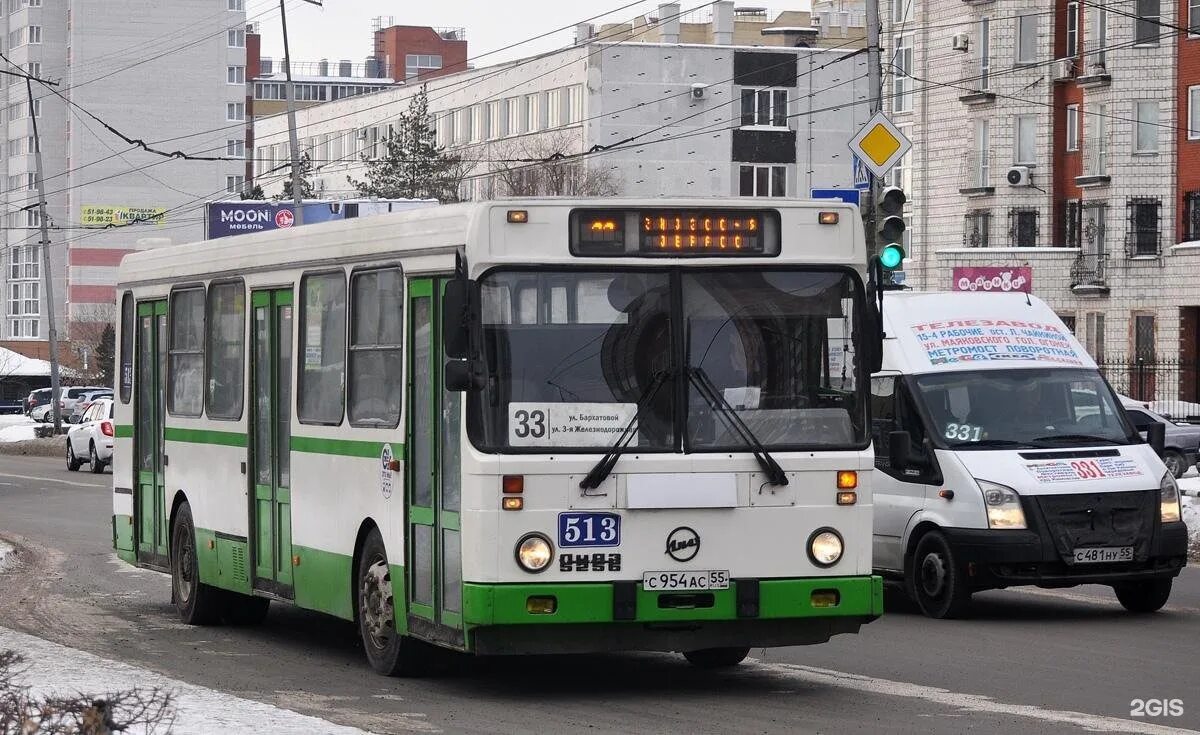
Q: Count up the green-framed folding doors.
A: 3